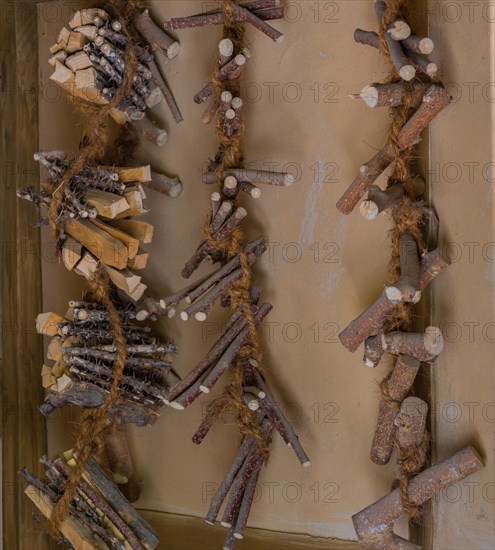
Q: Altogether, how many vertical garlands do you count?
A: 3